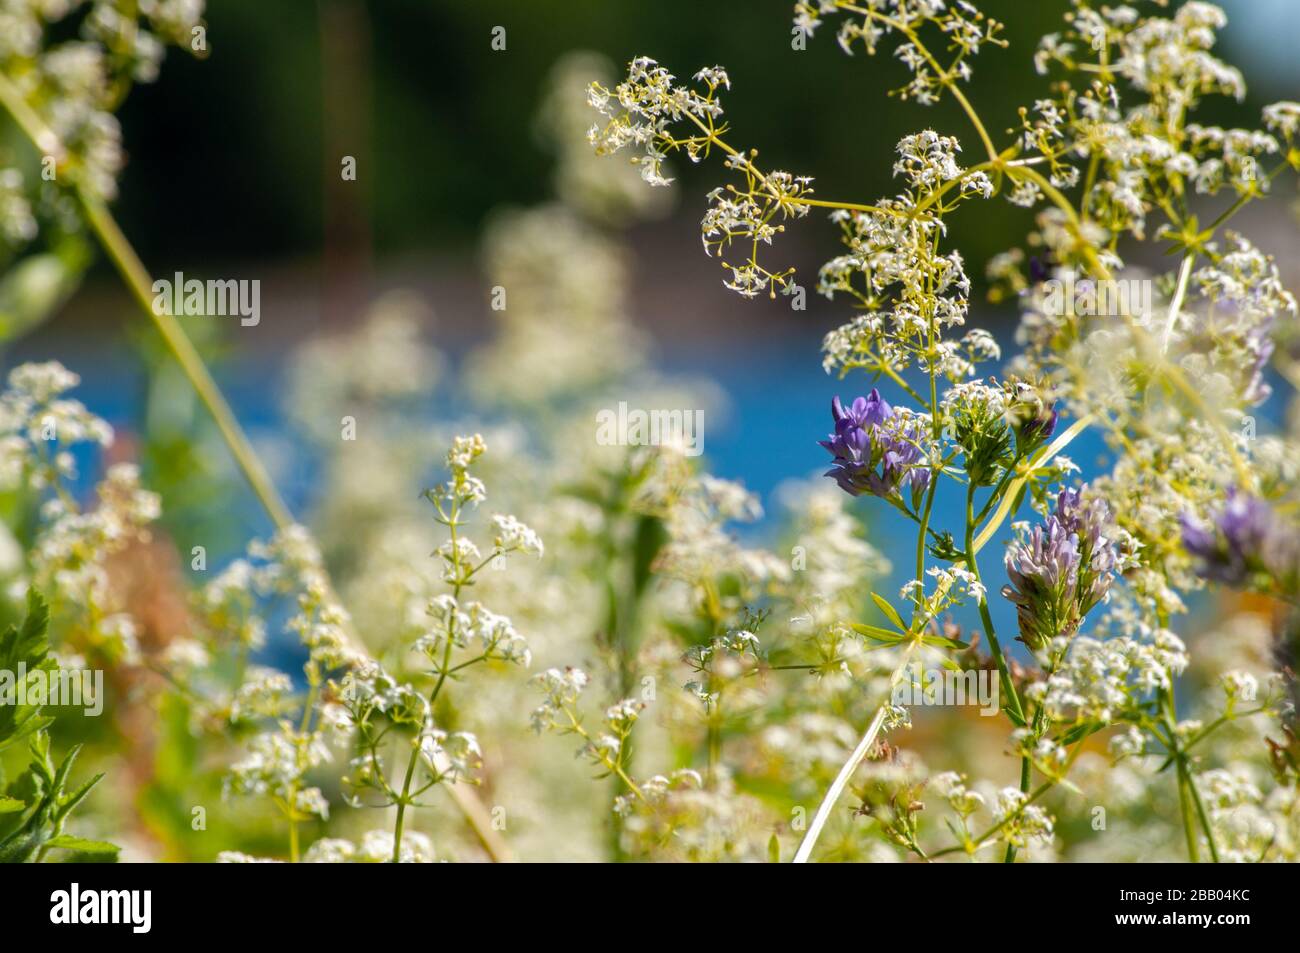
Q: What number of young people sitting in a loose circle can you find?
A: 0